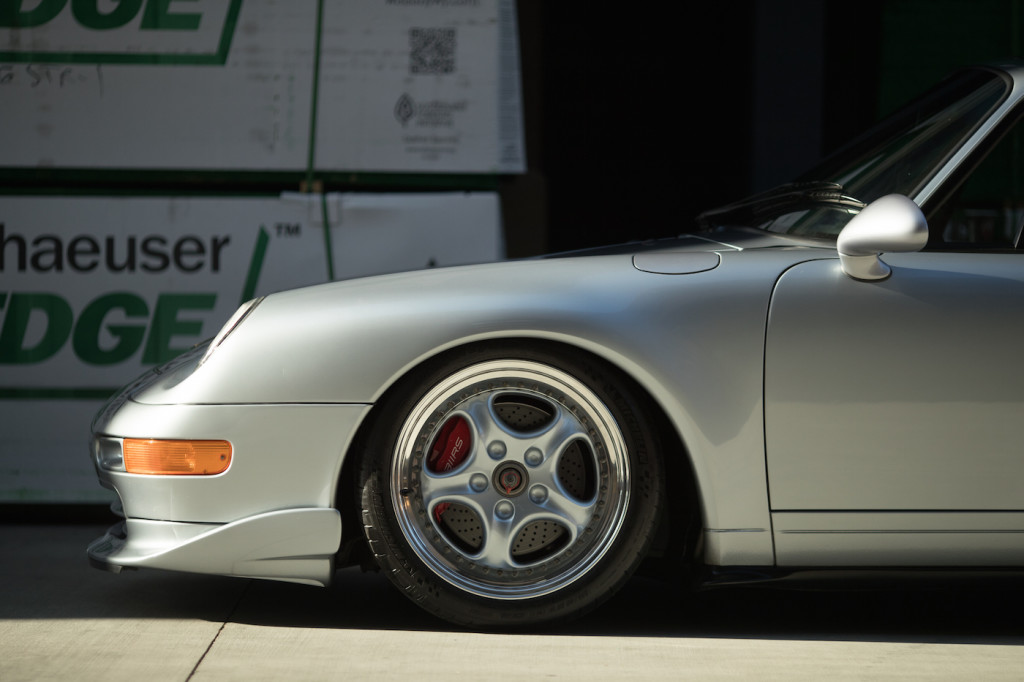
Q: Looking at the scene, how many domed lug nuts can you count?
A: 5